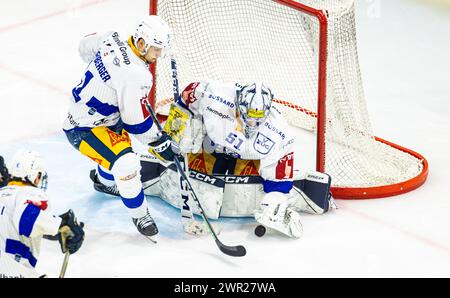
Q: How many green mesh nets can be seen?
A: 0